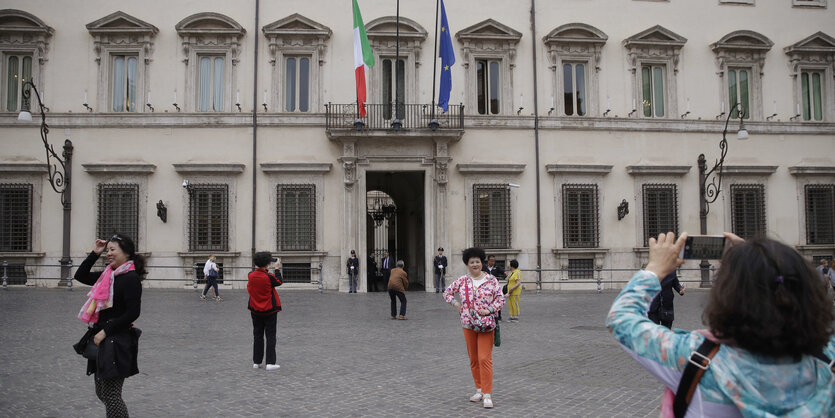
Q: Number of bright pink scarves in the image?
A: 1